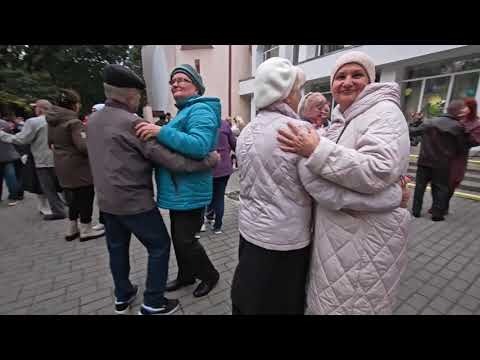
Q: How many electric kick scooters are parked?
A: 0